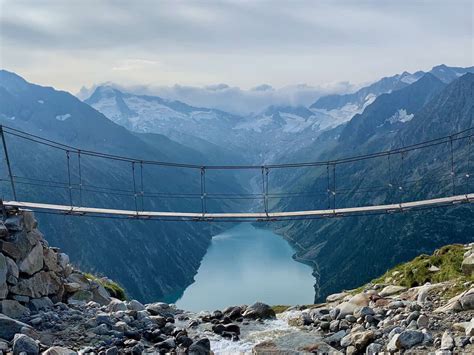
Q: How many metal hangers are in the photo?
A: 14